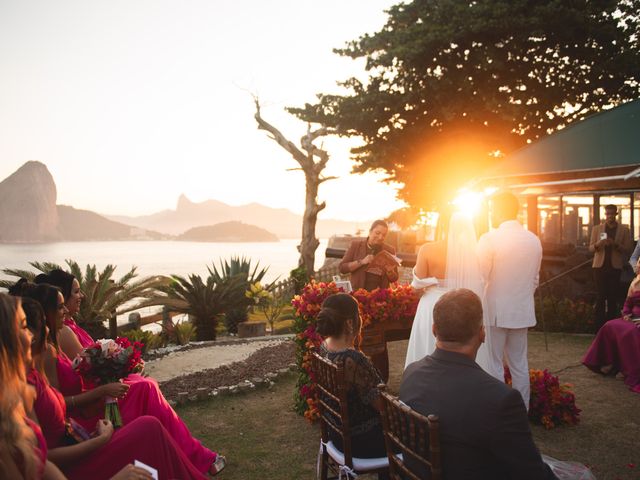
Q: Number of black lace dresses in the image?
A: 1